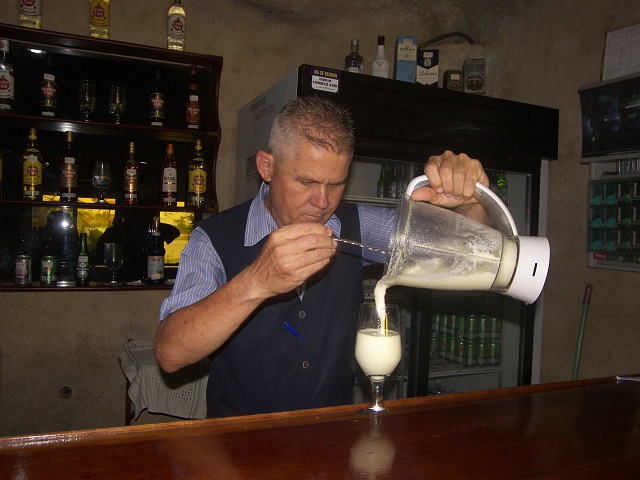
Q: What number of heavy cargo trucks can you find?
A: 0